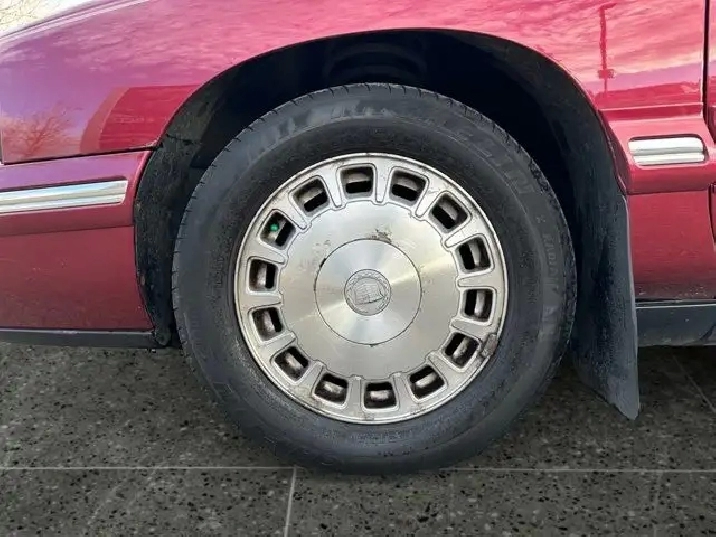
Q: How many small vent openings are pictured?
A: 14